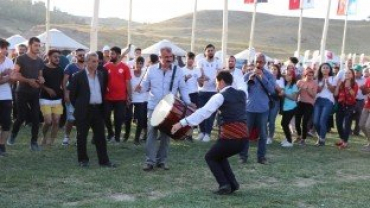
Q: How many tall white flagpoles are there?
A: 9